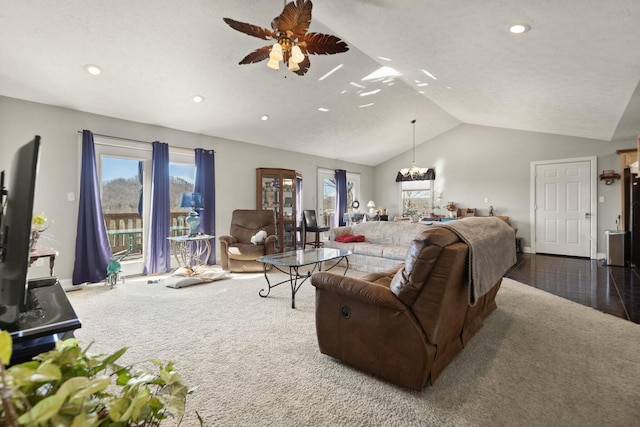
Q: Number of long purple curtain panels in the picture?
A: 4